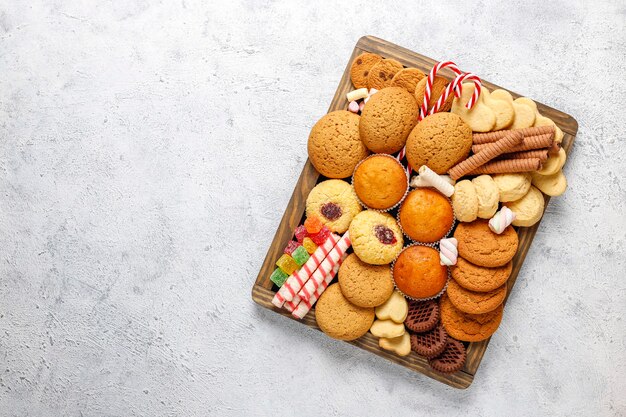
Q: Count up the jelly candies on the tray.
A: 8